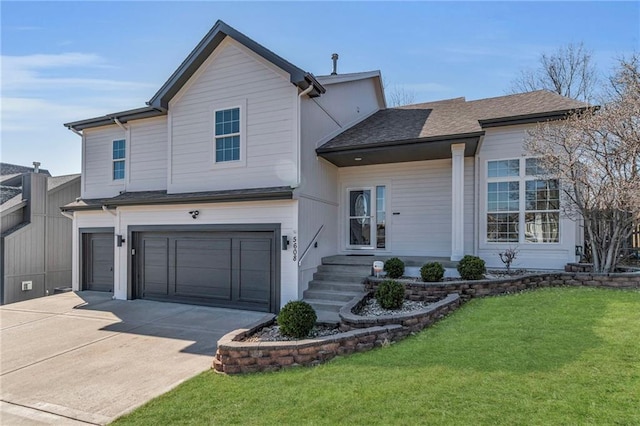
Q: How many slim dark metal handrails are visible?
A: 1